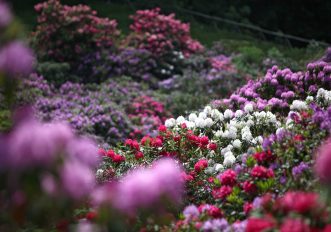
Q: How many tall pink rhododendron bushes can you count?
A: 2